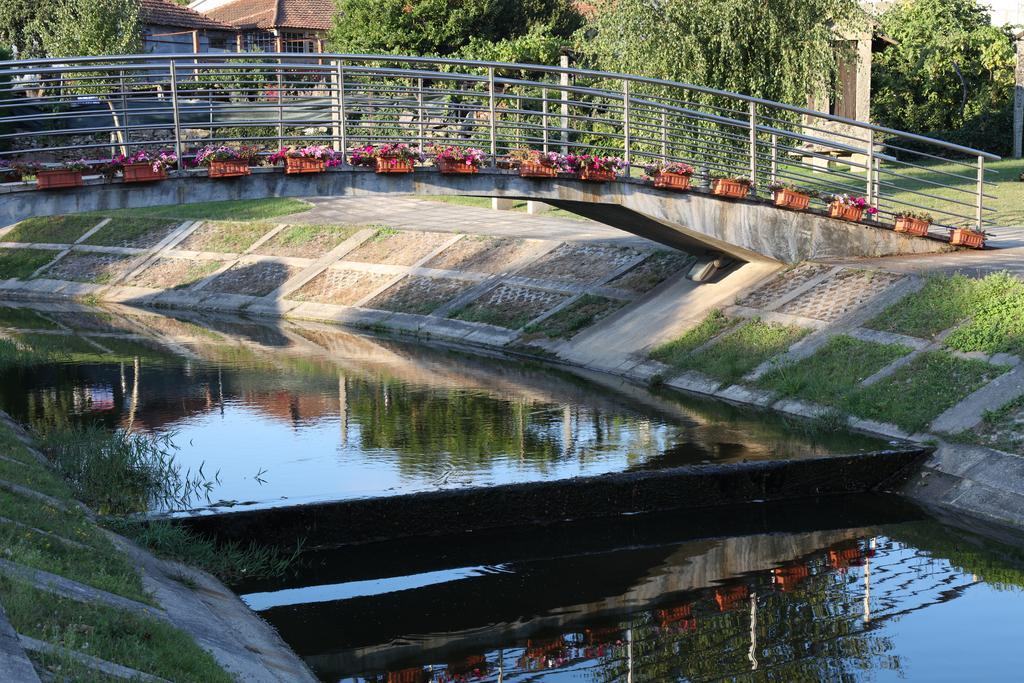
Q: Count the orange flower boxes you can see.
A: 14